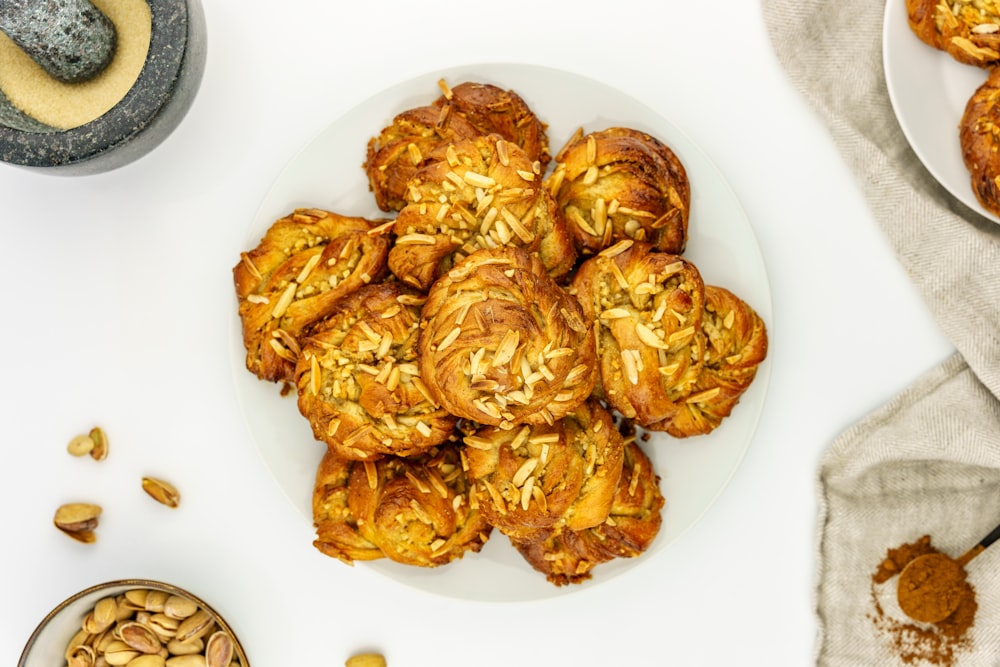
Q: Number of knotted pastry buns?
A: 13